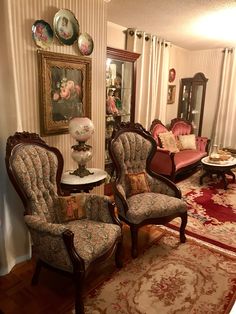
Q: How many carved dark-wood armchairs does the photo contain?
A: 2